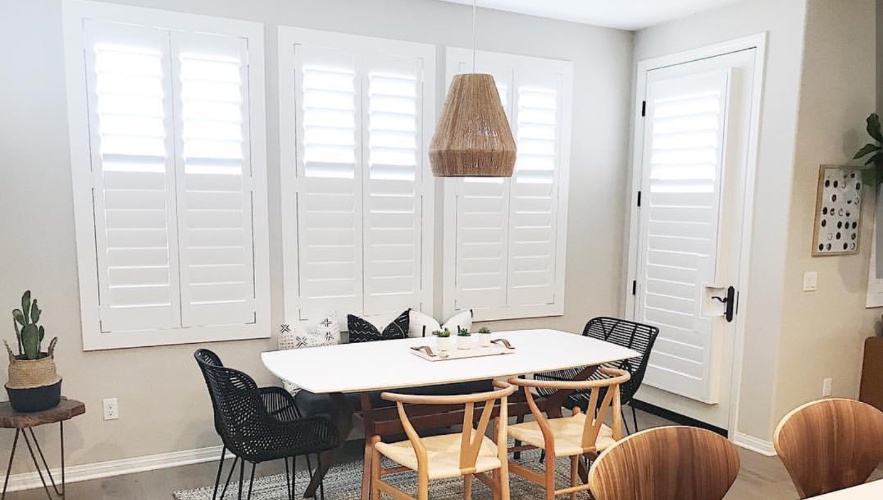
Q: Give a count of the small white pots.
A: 3